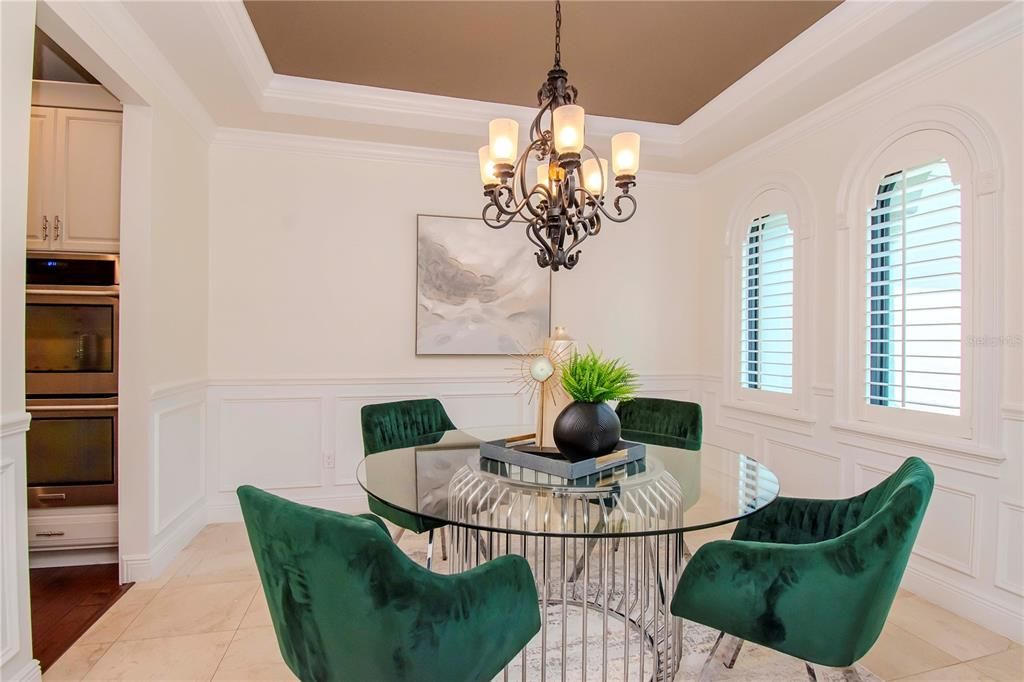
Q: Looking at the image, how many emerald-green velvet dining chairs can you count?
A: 4